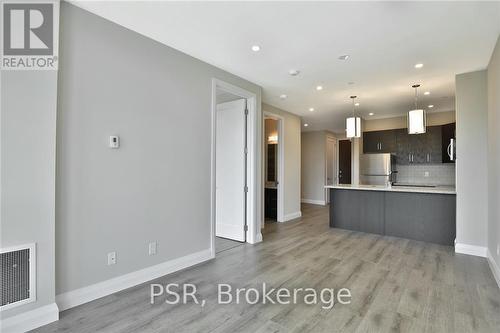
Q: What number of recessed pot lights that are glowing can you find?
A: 9